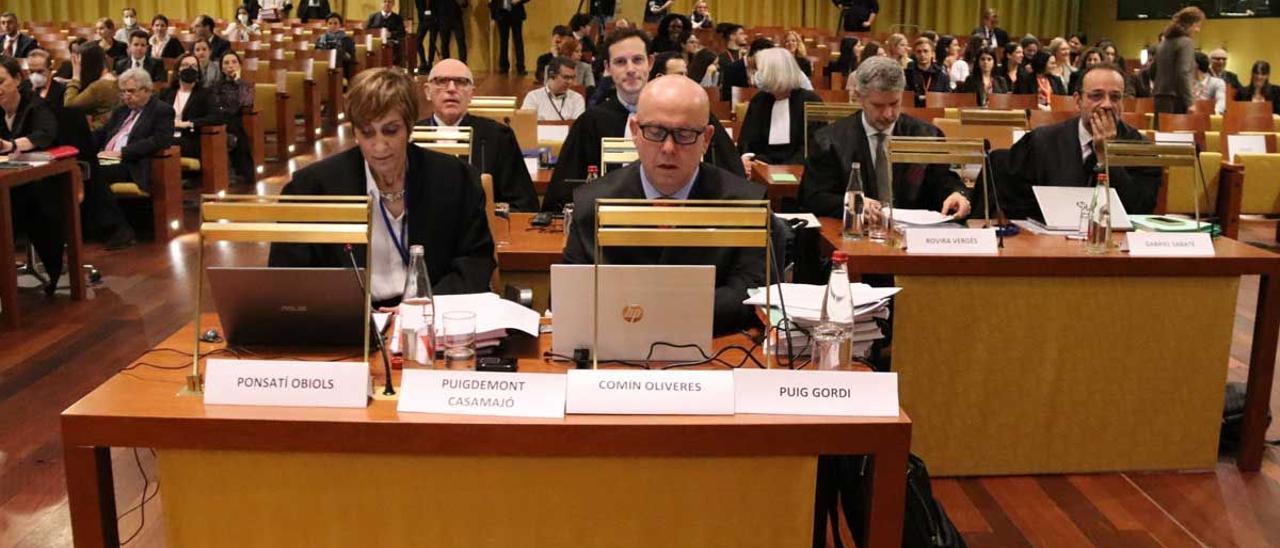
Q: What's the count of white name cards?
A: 6